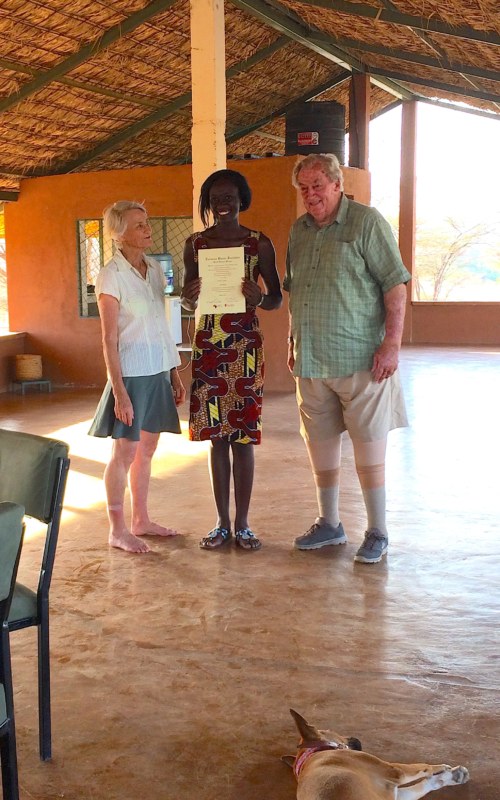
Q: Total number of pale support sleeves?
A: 2